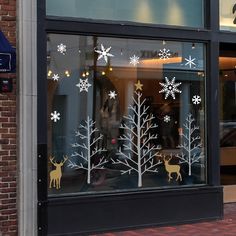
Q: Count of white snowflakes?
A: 12